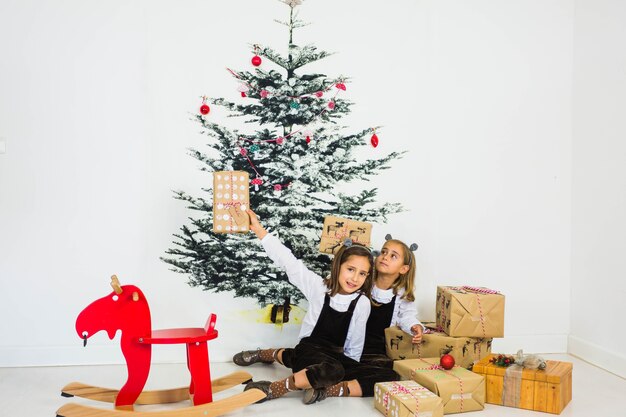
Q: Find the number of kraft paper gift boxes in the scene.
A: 6